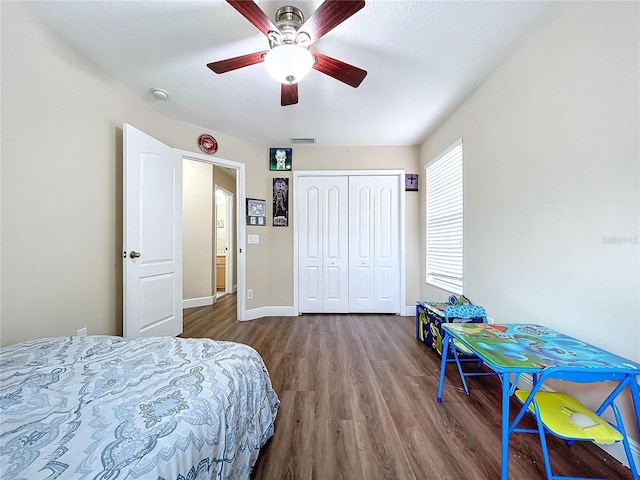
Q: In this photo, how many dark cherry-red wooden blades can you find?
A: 5